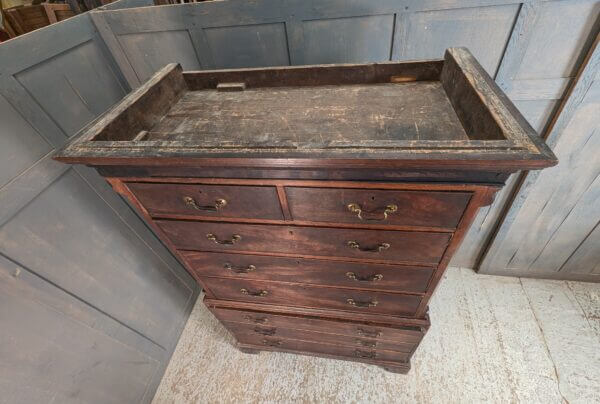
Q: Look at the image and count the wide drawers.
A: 6